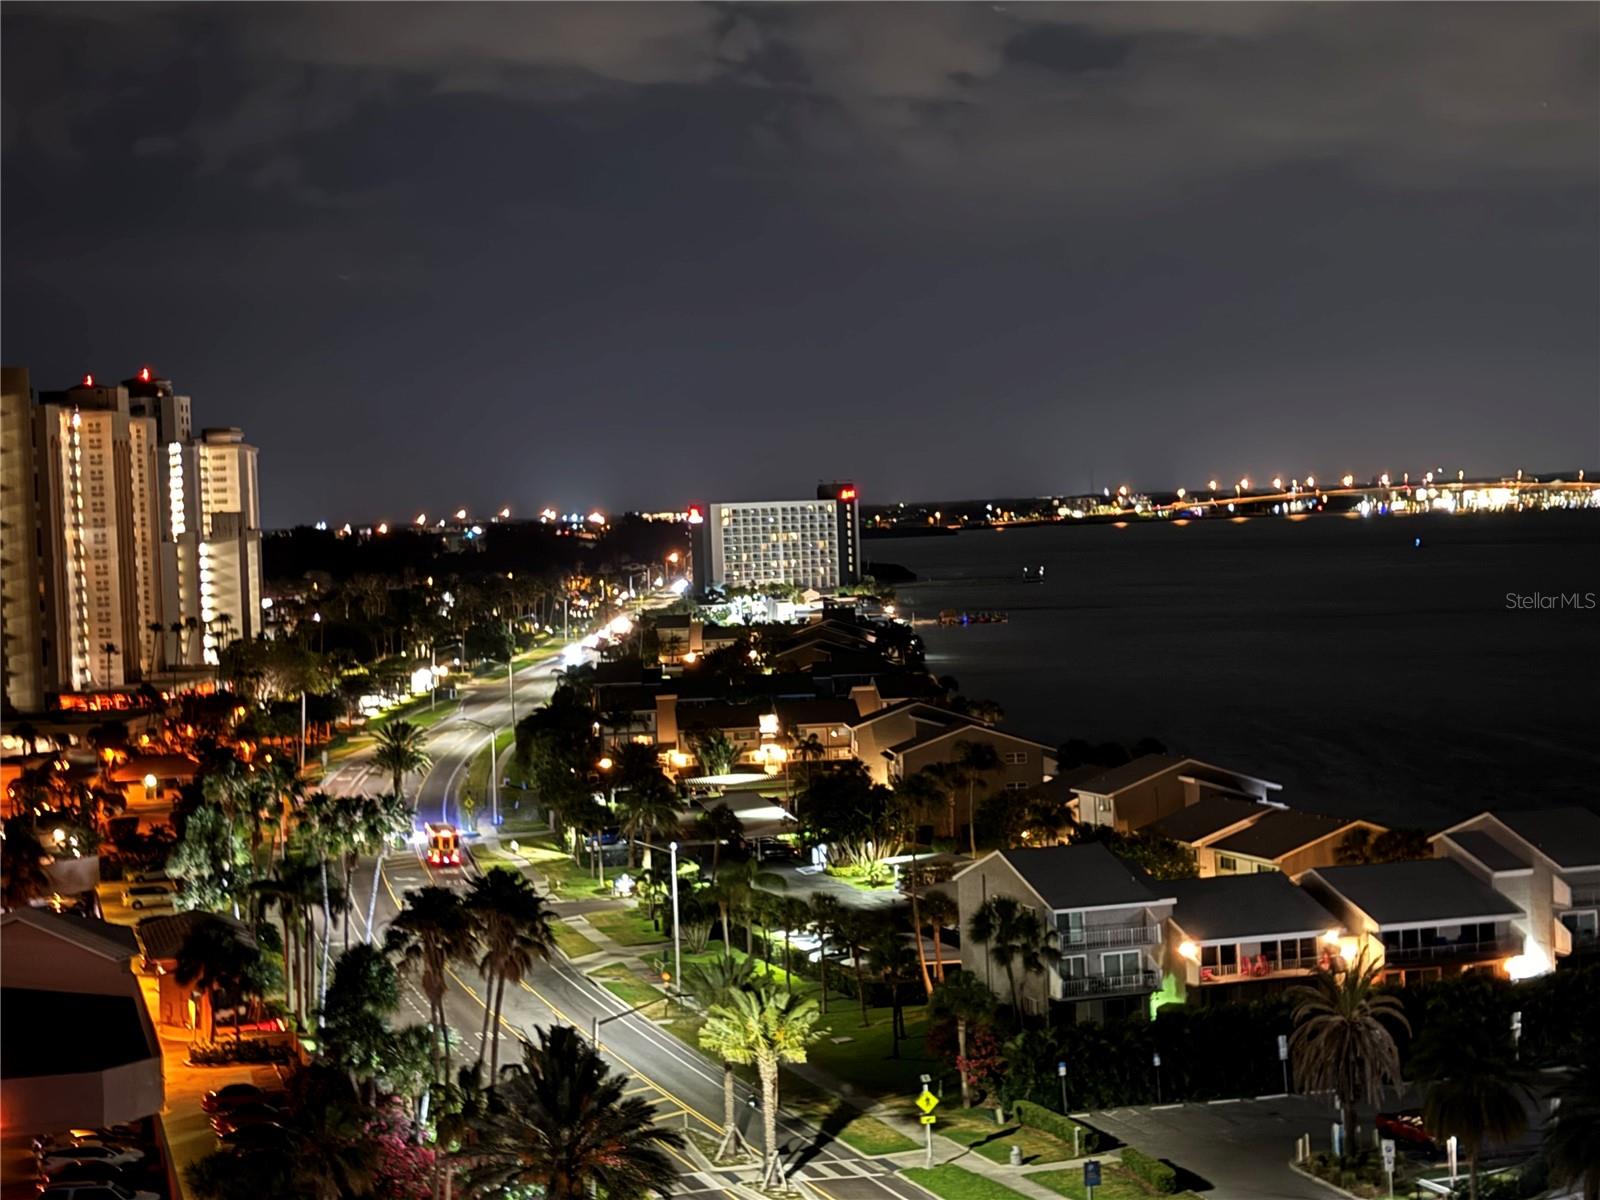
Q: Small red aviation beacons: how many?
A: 2